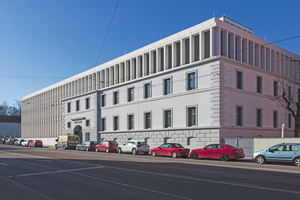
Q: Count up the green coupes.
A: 0